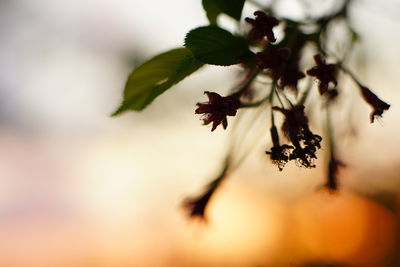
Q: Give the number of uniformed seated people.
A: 0